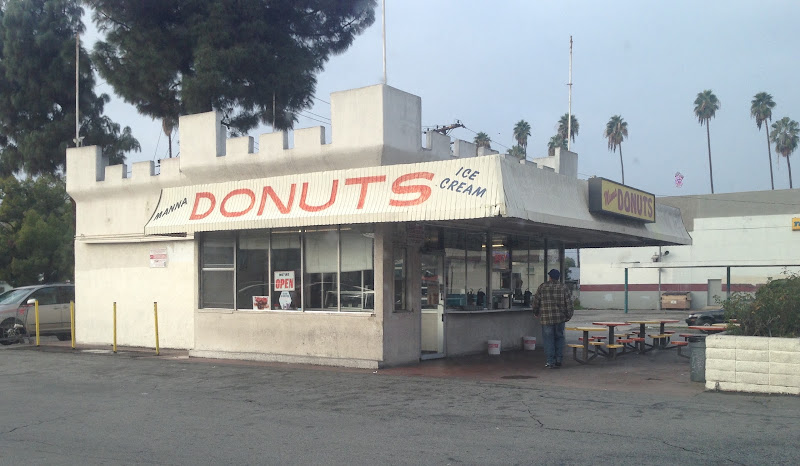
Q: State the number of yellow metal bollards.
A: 4